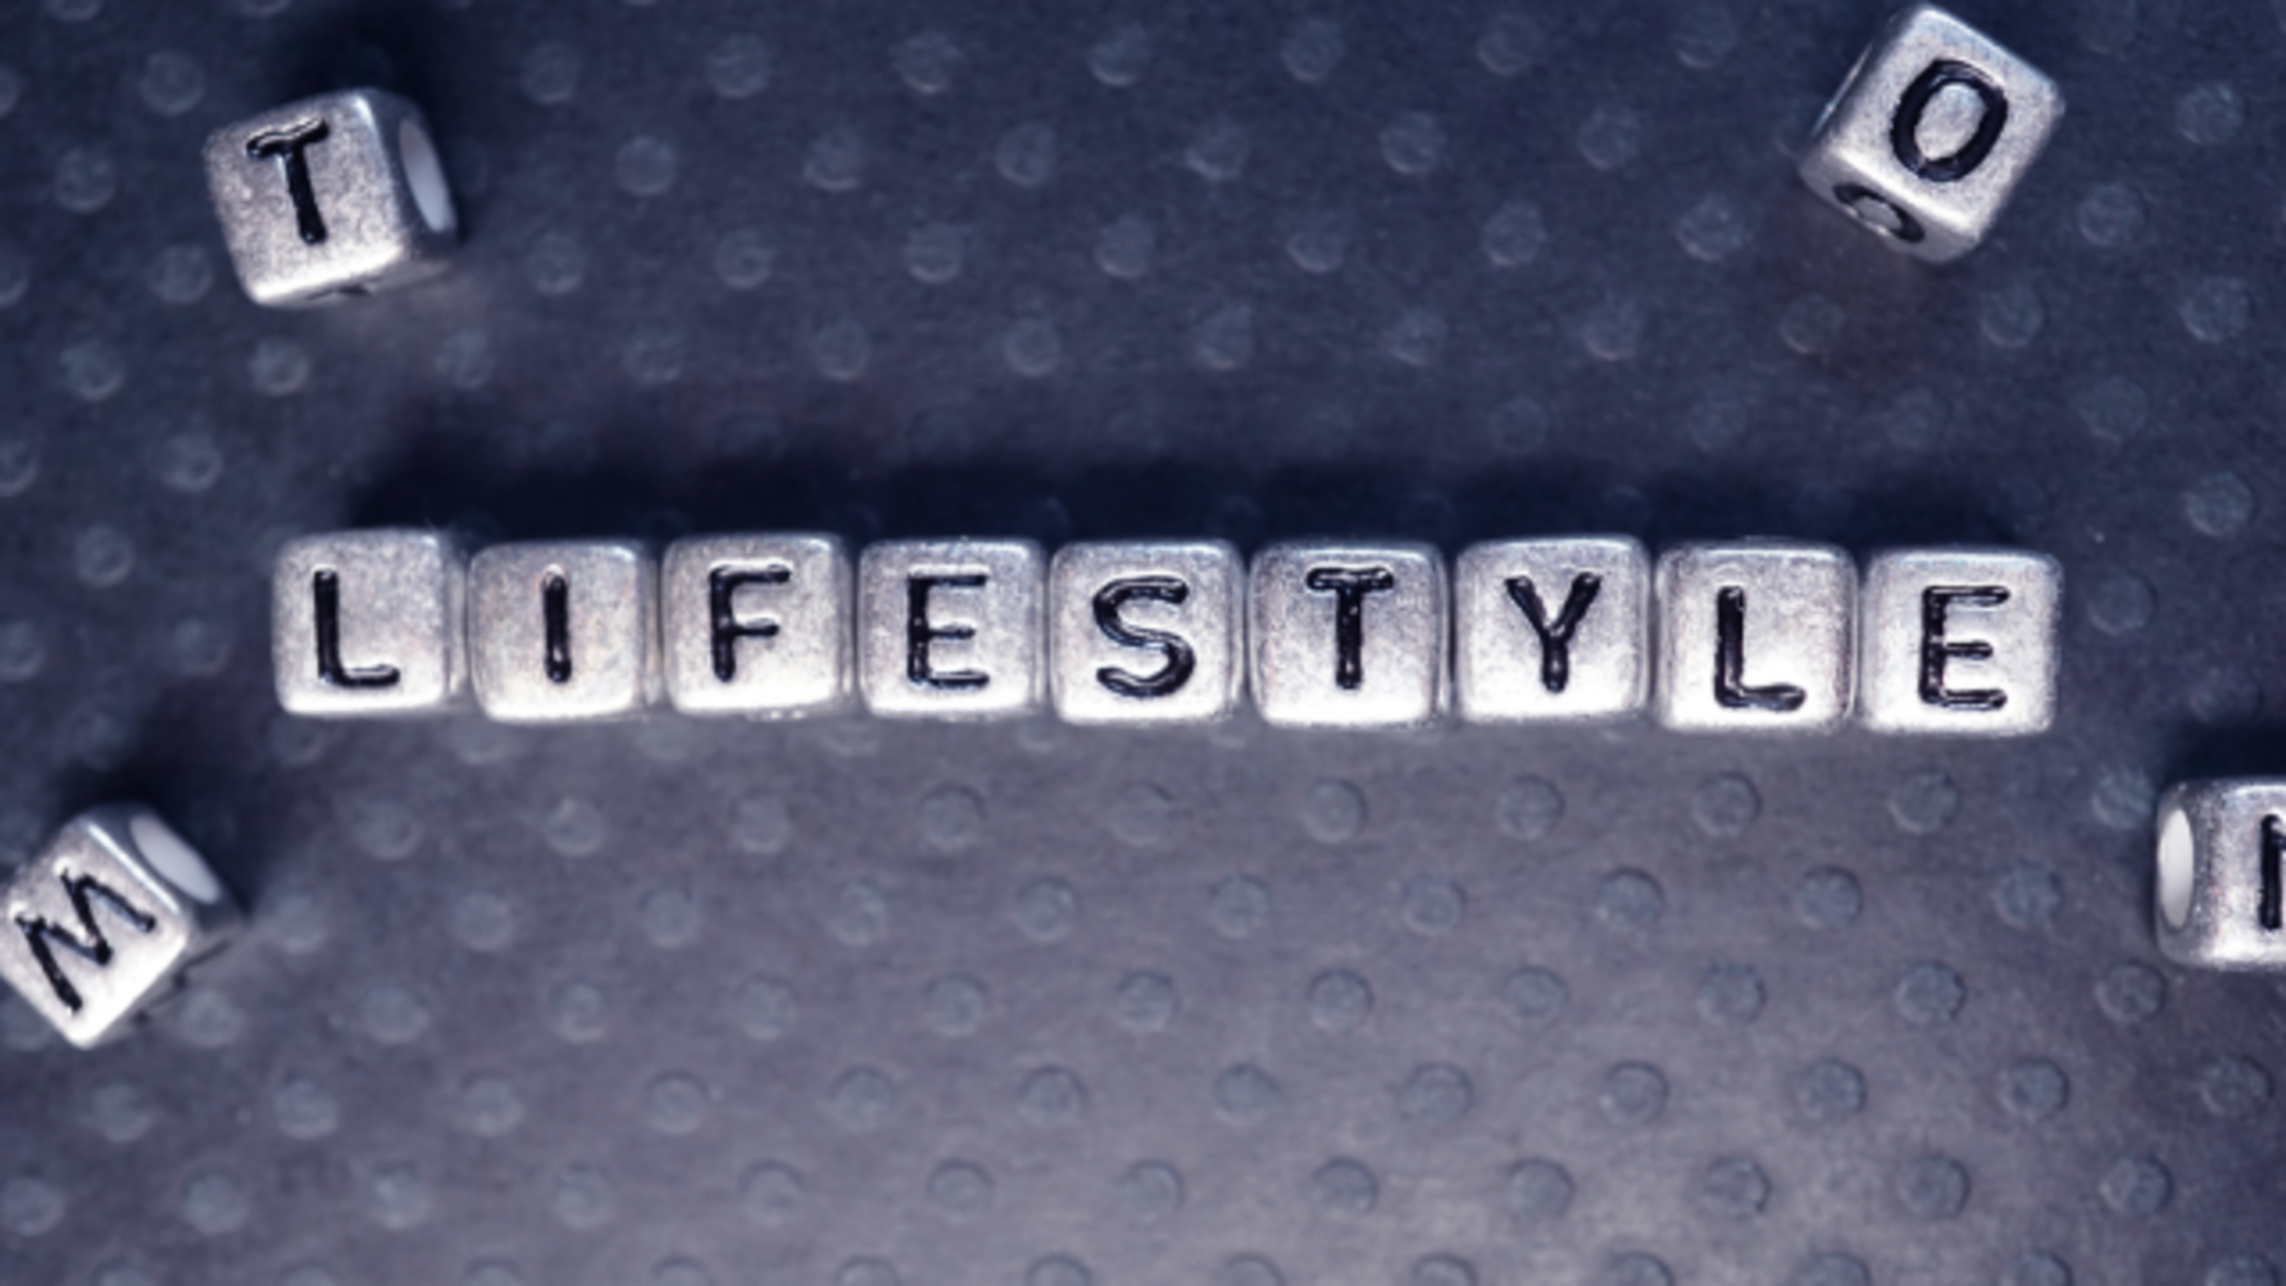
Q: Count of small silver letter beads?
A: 13